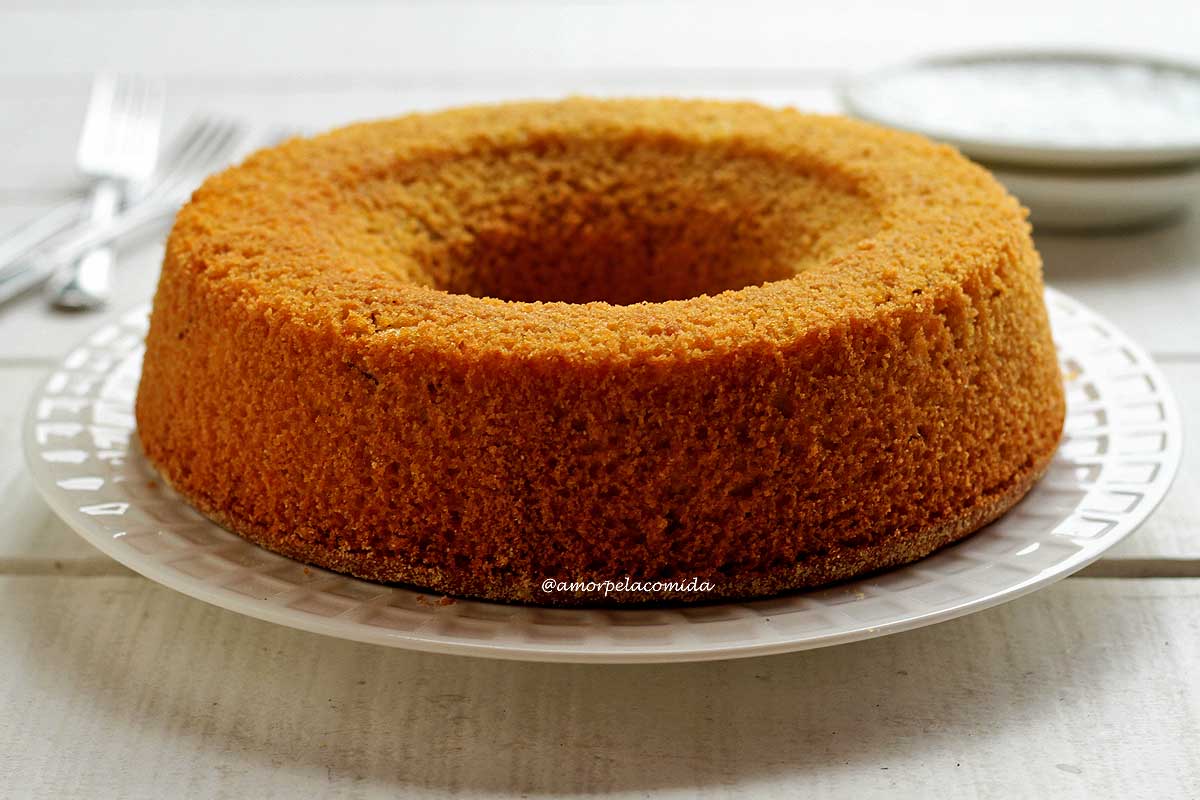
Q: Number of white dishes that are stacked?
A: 2